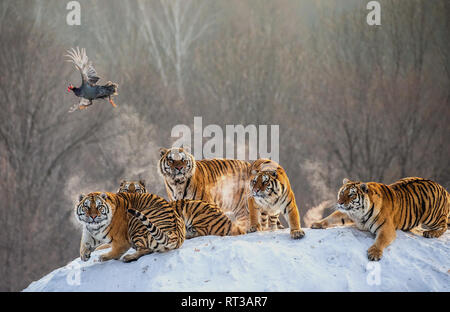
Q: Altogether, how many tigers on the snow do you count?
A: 5